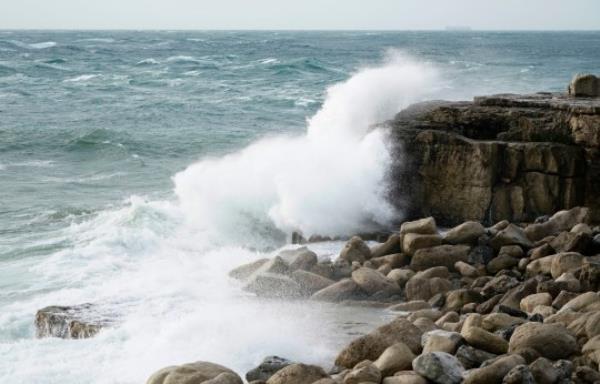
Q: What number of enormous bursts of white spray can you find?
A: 1